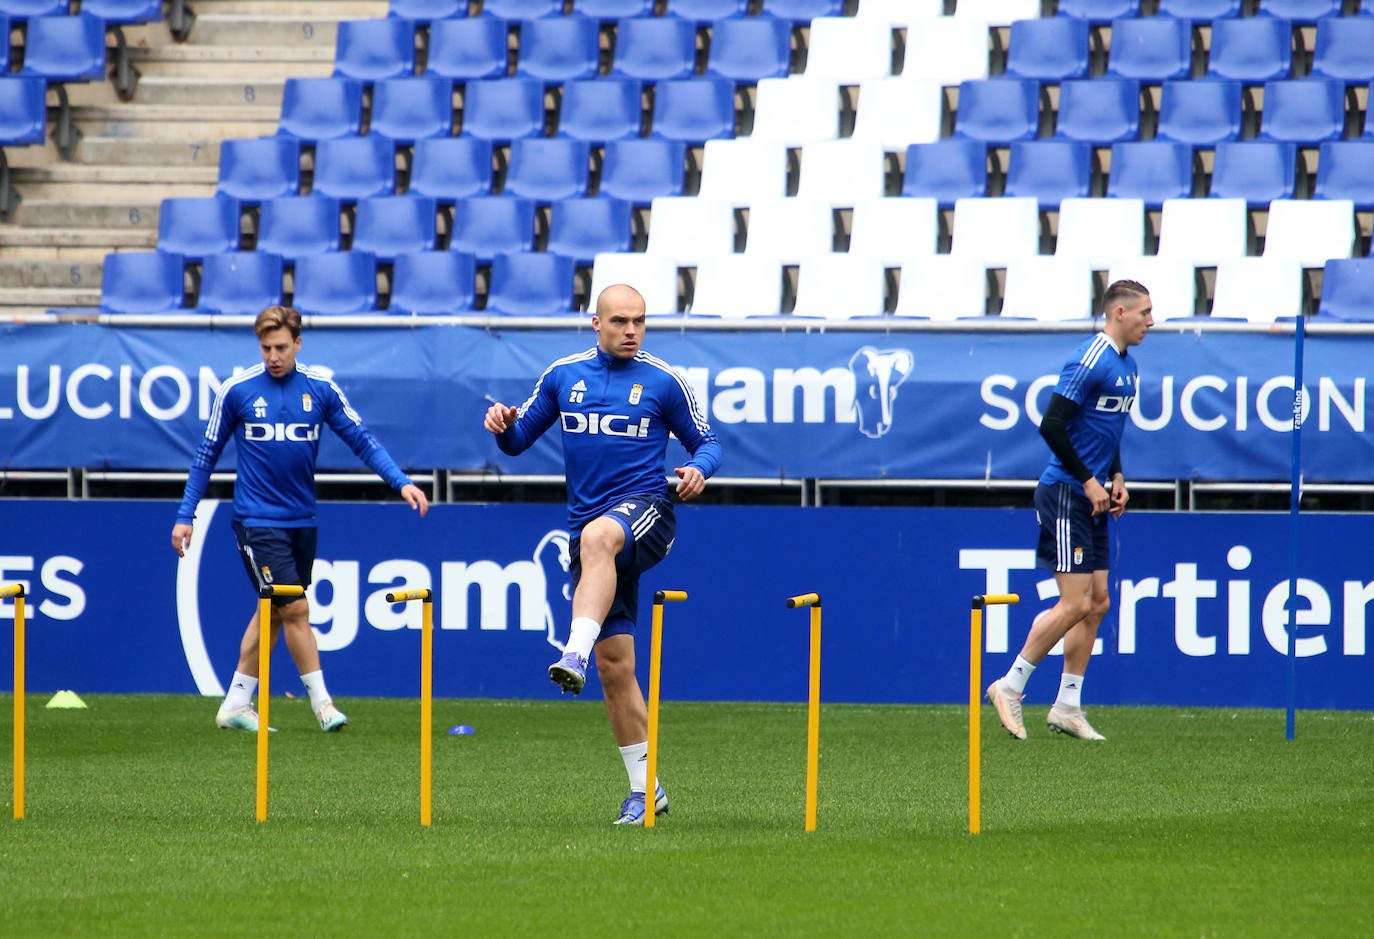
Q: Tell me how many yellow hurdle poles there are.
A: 6